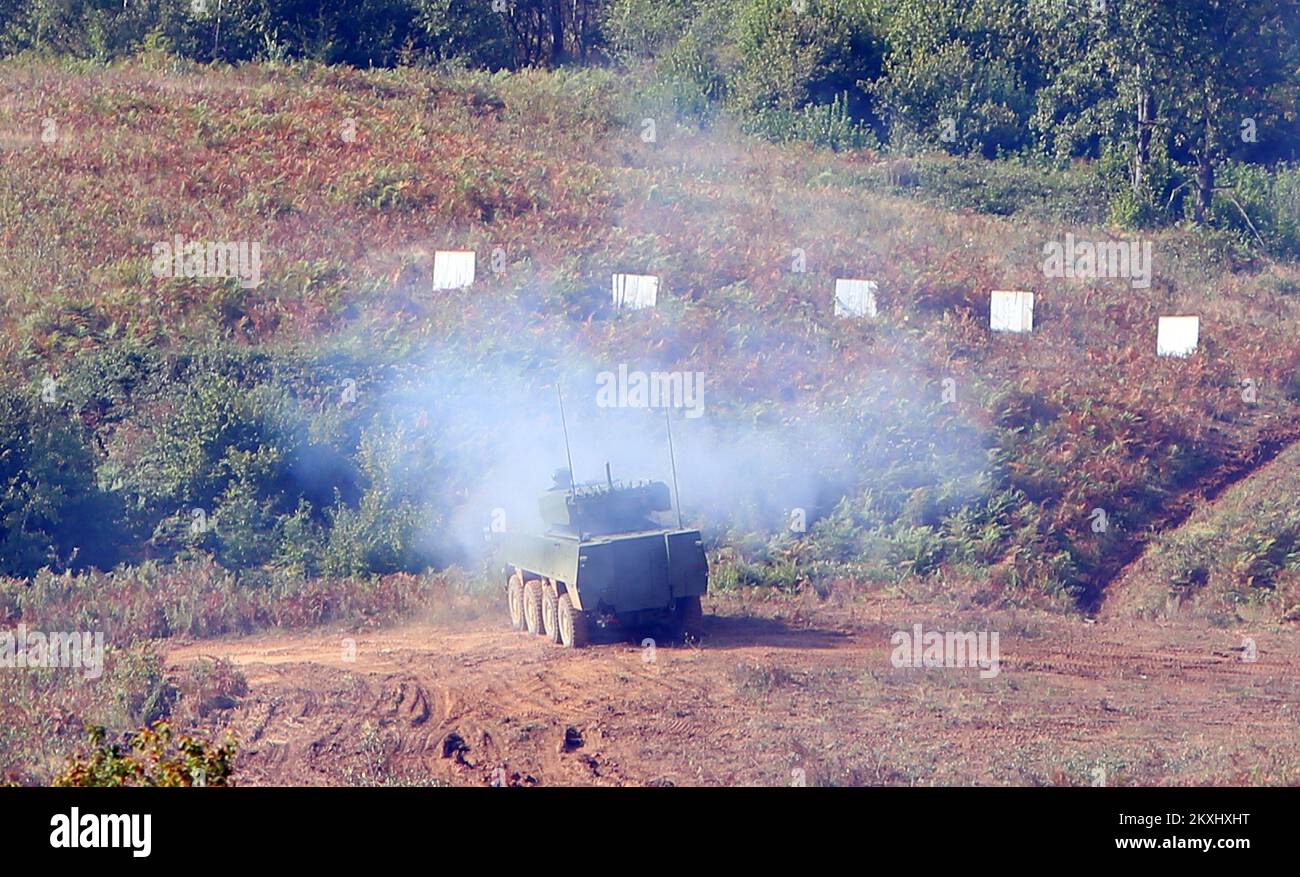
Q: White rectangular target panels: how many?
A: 5